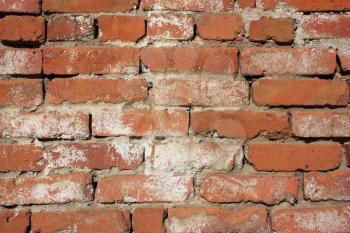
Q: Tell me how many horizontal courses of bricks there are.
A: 8